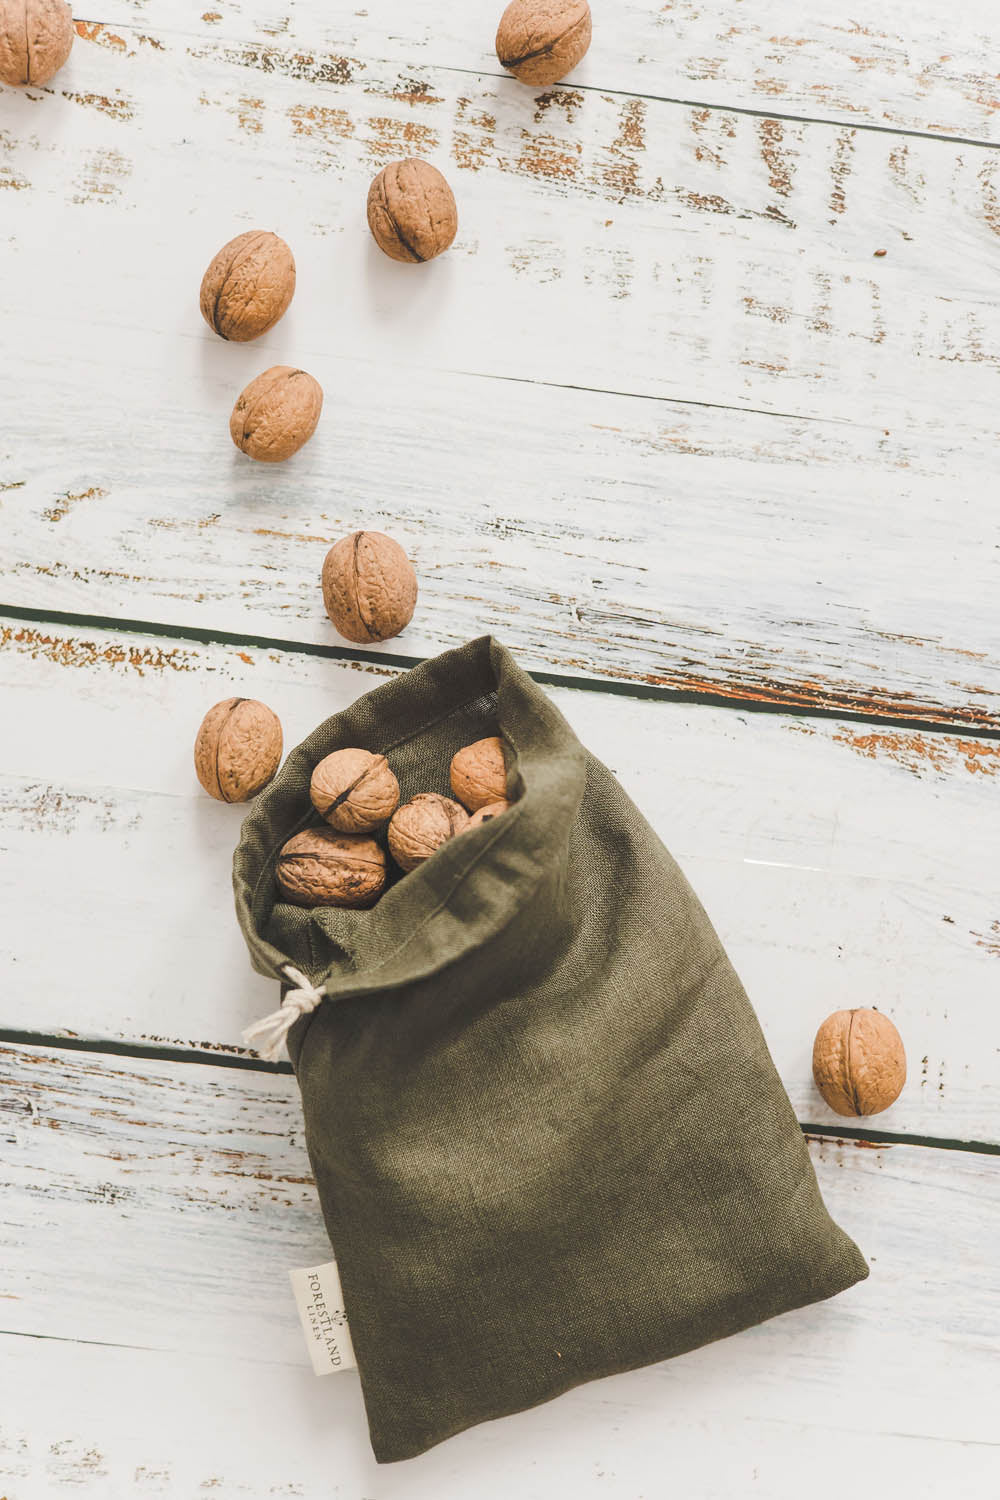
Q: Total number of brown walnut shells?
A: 13